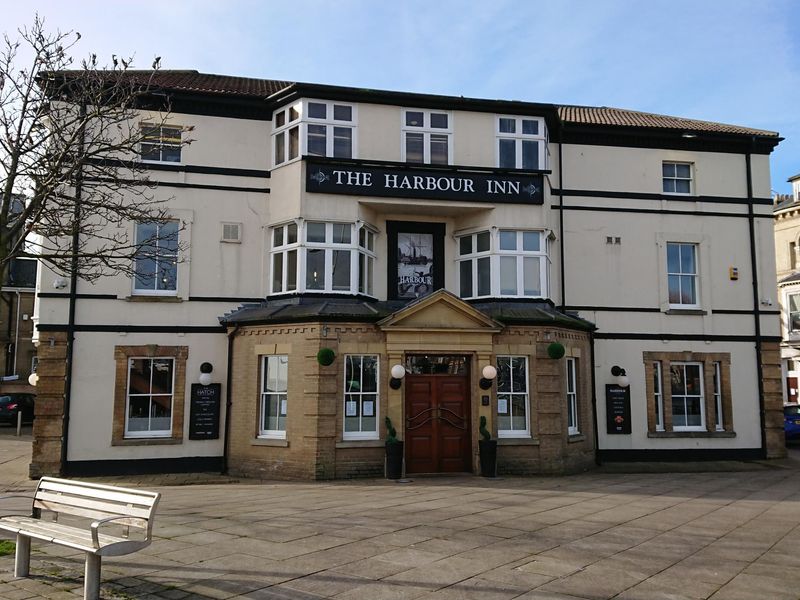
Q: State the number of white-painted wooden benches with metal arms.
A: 1